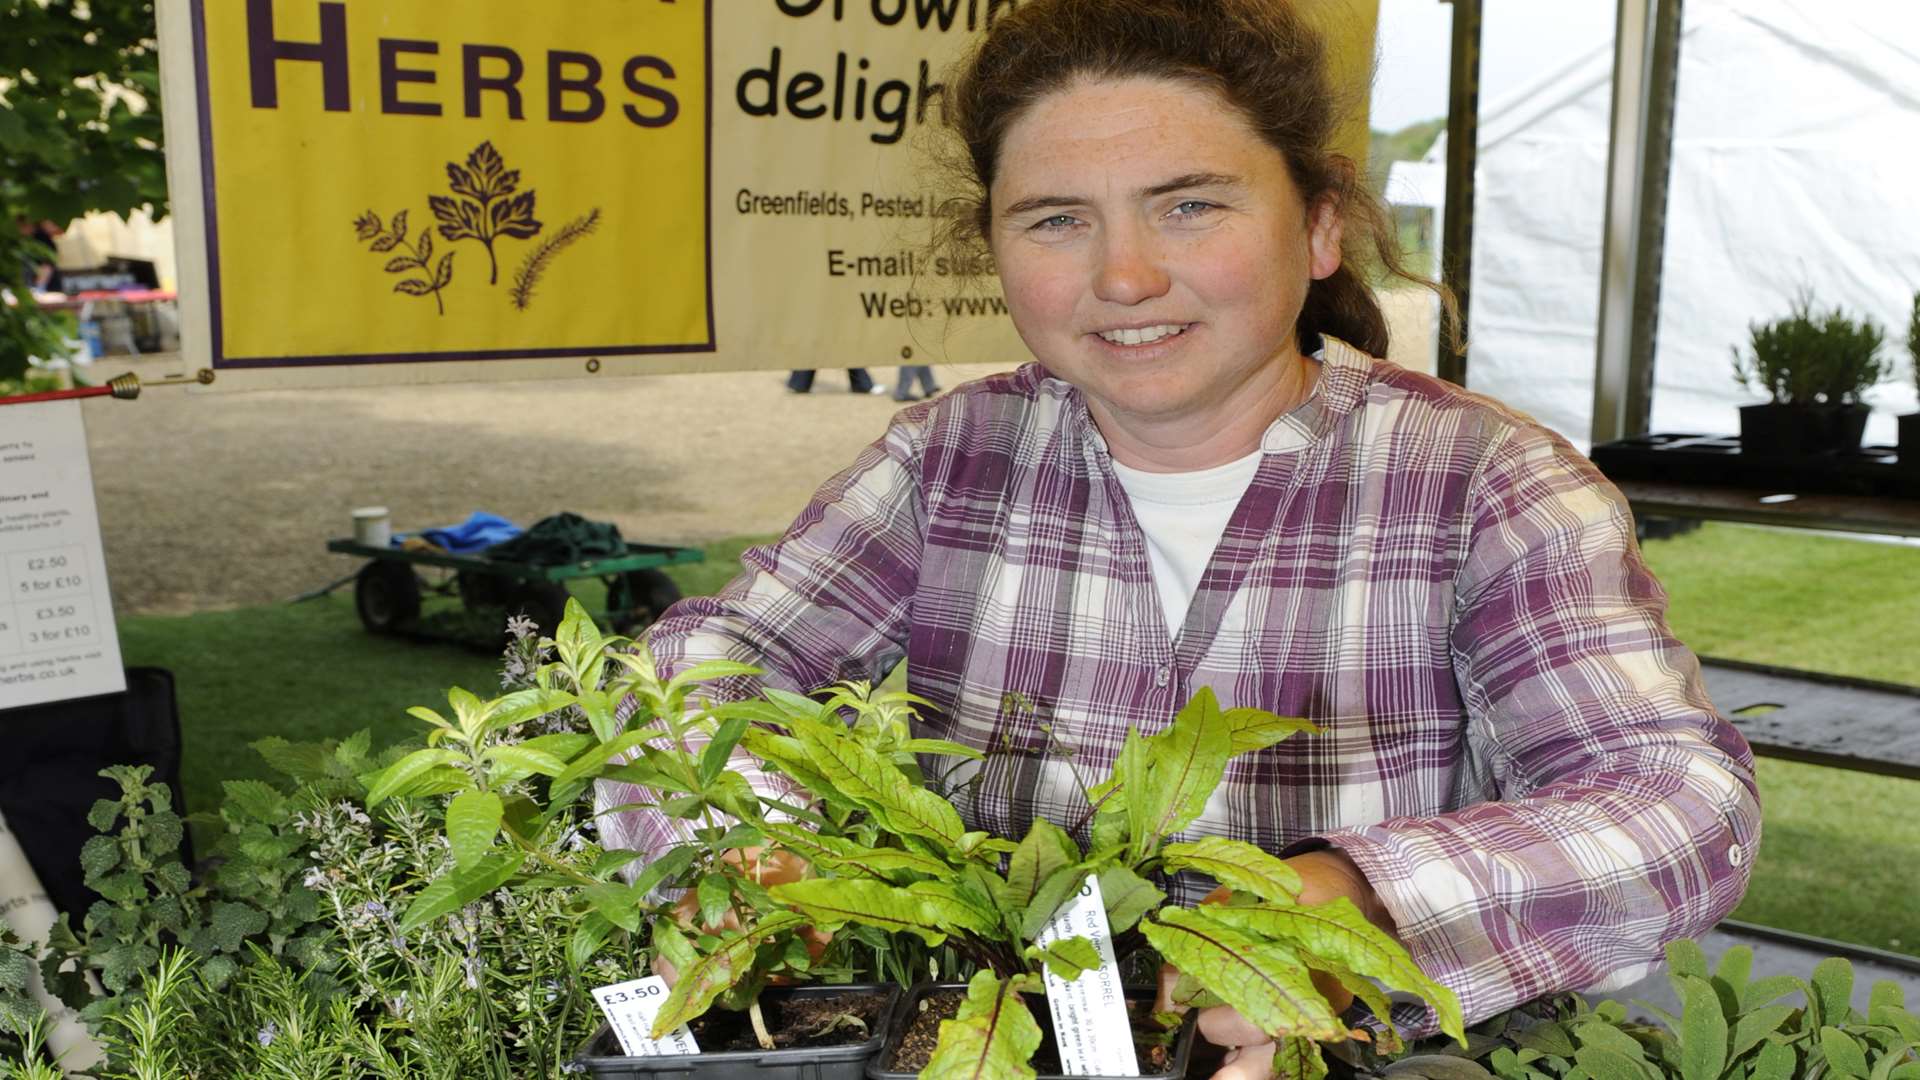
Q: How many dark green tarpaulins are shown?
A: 1